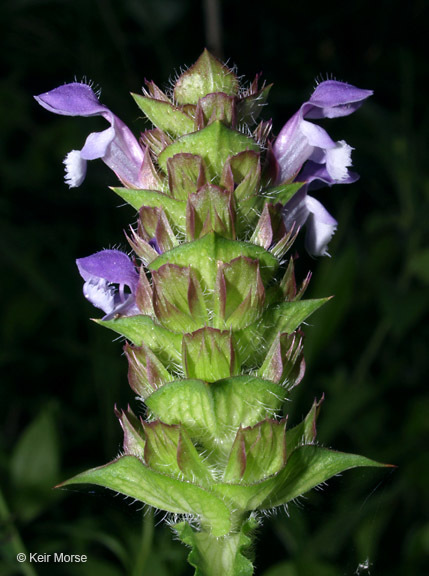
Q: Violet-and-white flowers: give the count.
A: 4